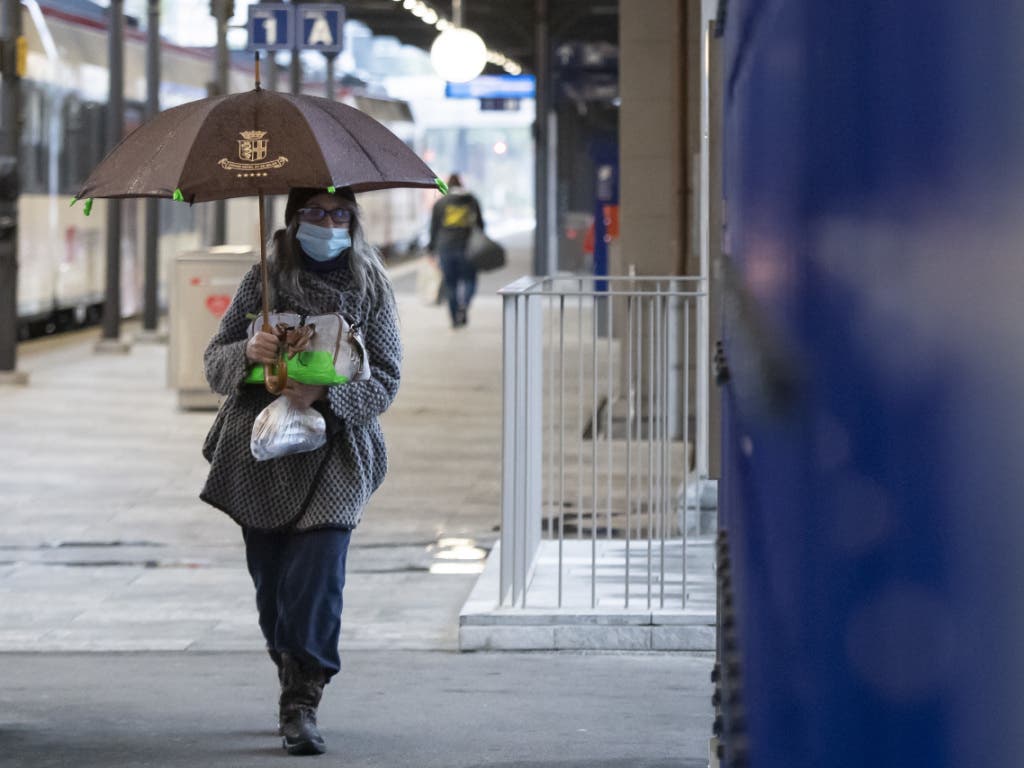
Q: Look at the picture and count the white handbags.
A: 1